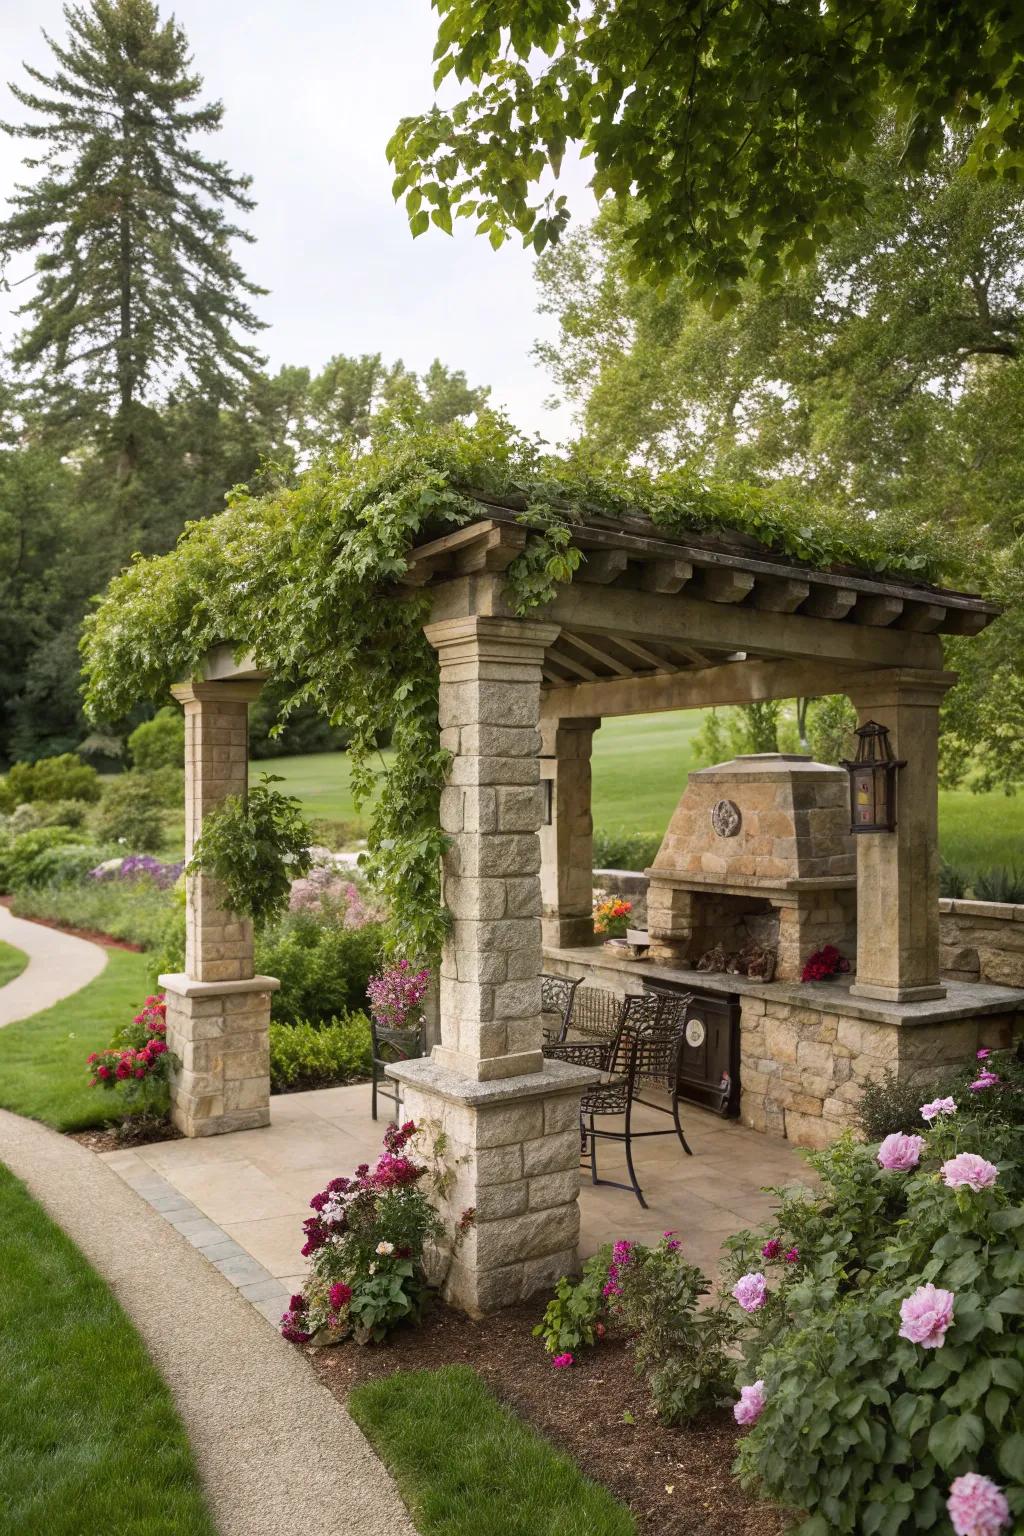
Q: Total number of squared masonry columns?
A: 4